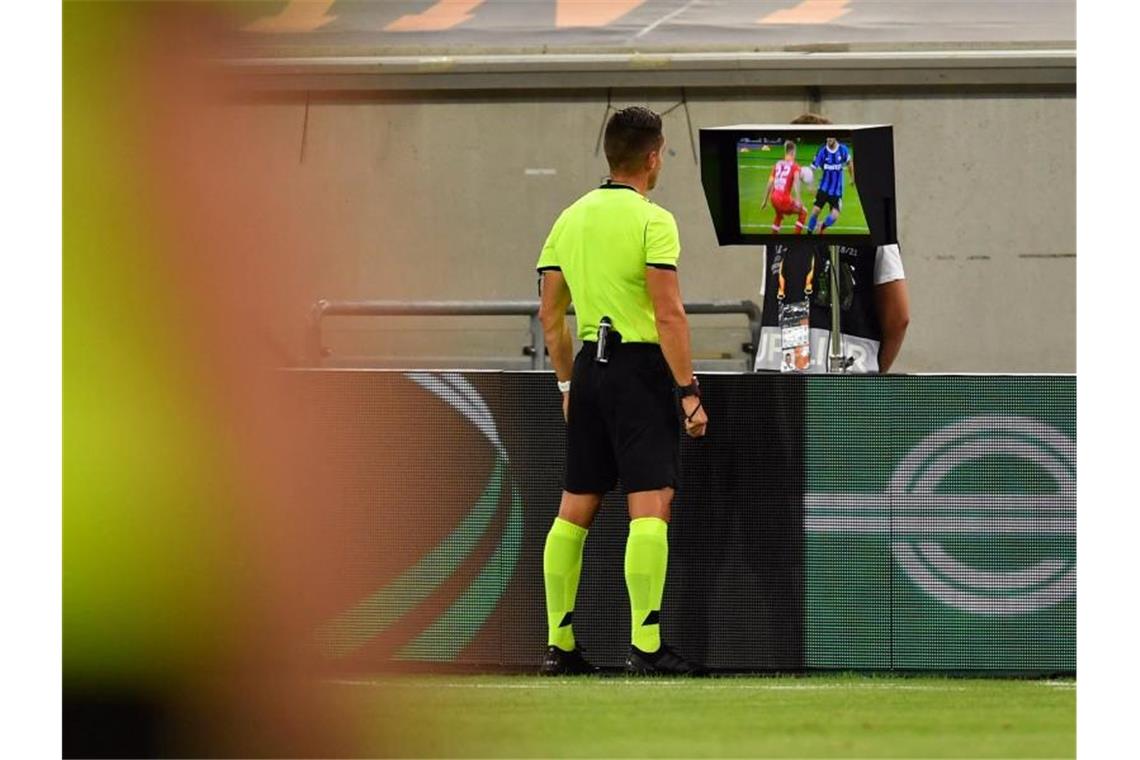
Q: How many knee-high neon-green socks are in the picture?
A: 2